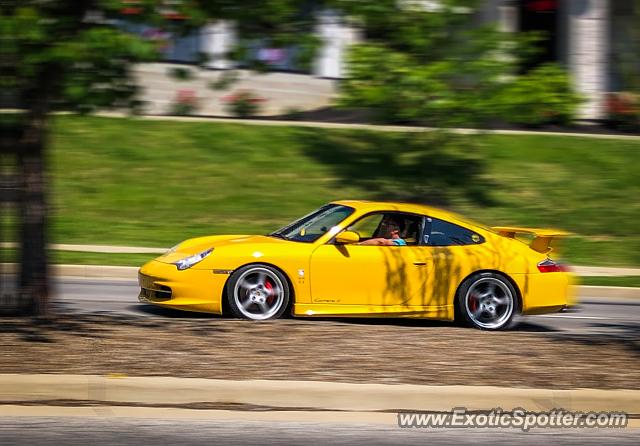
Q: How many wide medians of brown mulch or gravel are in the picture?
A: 1